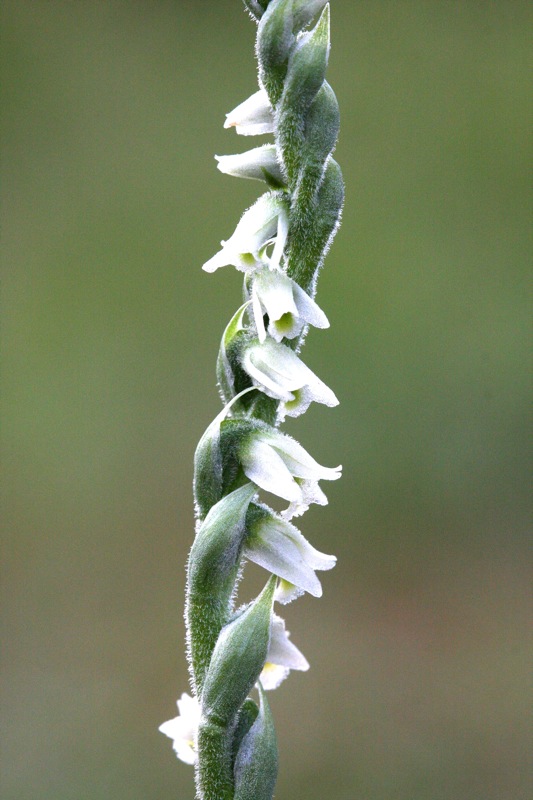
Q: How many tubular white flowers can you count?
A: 9